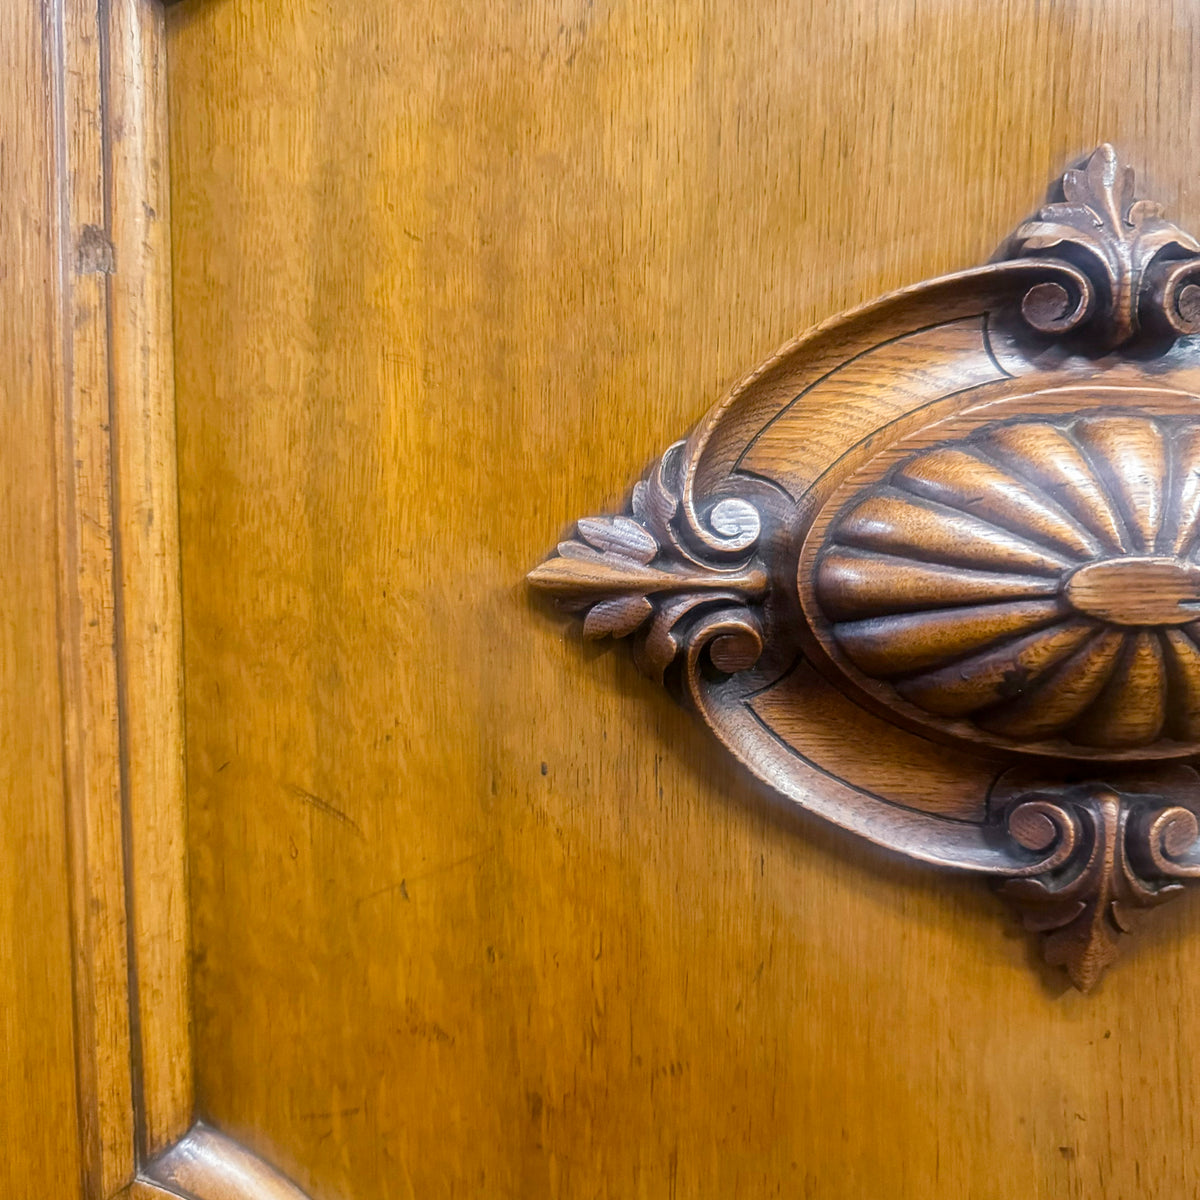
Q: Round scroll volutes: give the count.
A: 6